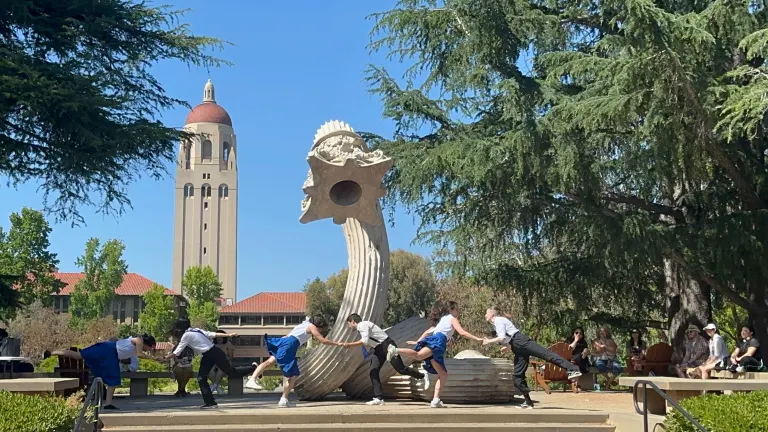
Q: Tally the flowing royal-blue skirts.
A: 3